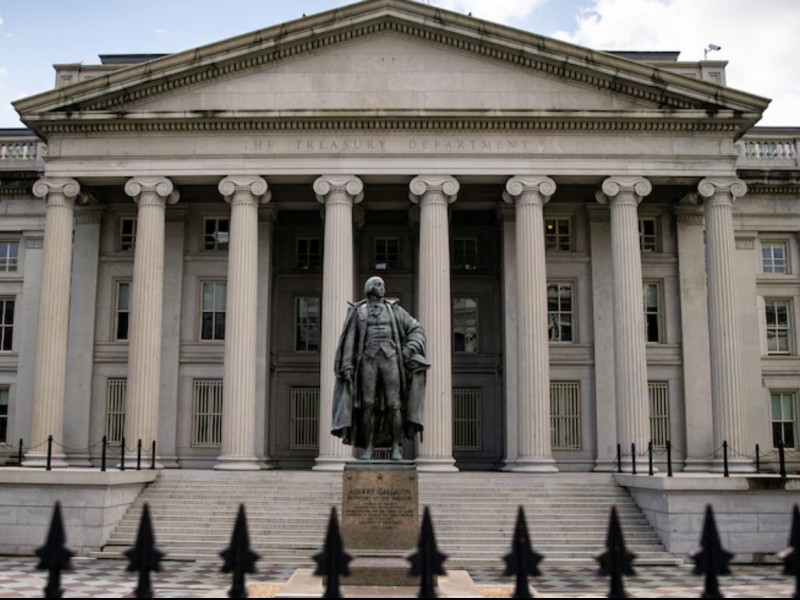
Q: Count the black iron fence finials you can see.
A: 9